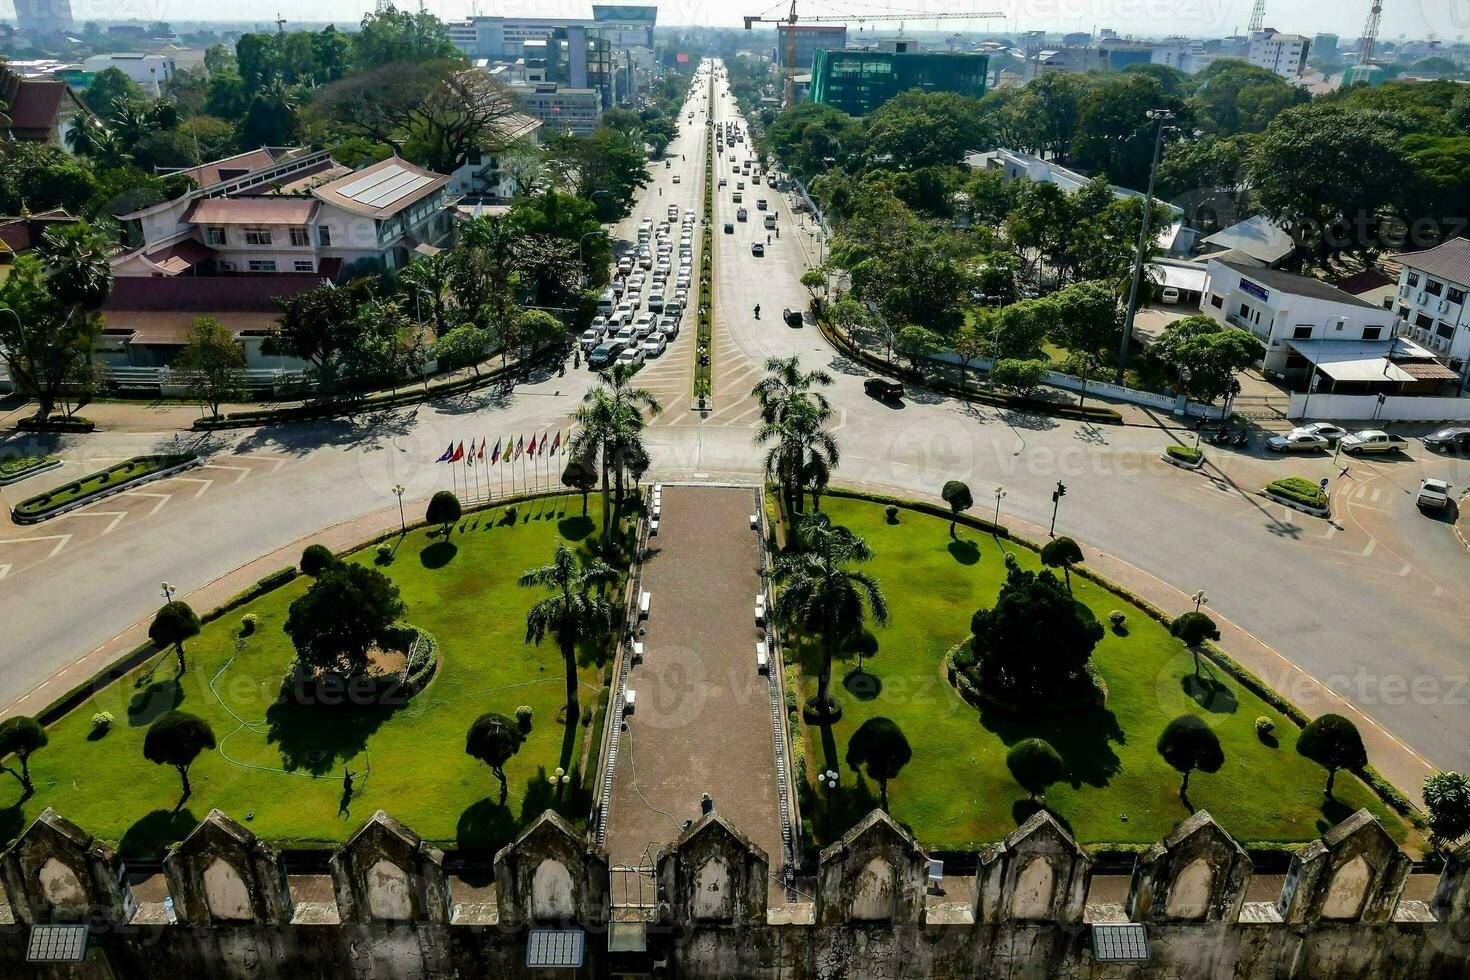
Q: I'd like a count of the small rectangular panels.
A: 3